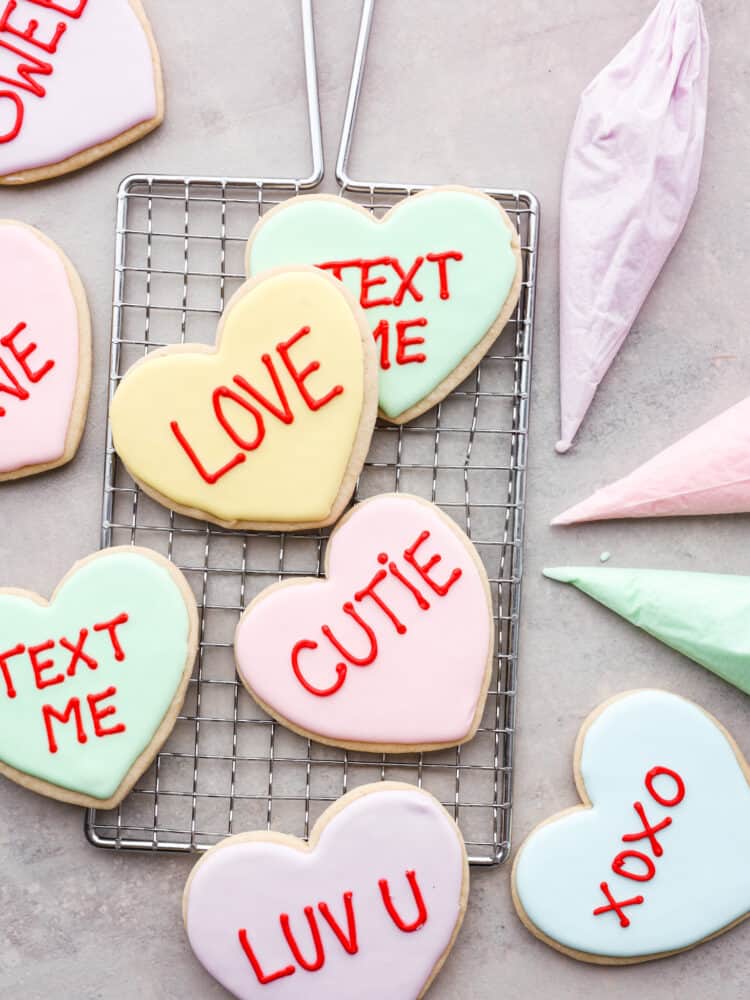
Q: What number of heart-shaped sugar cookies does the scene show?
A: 8